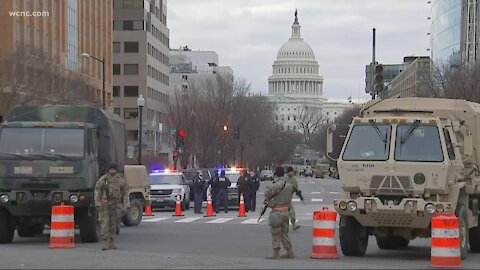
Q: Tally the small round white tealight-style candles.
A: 0